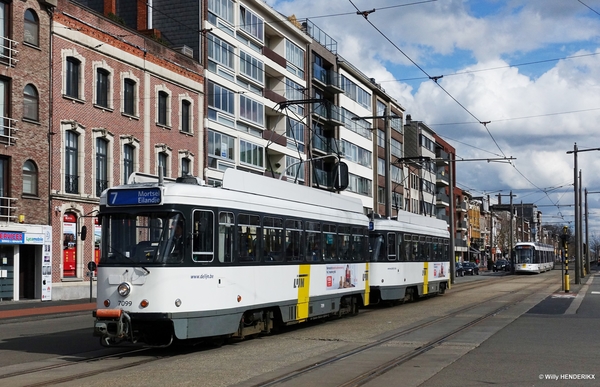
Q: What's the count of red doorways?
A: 2